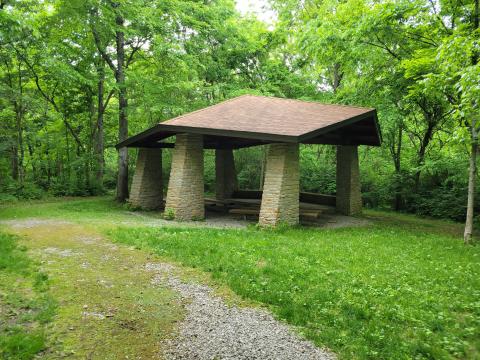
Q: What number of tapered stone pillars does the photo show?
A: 5